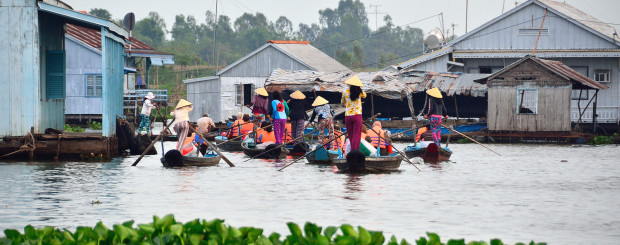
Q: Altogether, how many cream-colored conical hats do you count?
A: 6